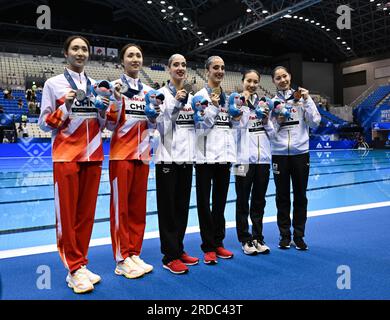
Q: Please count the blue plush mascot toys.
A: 6